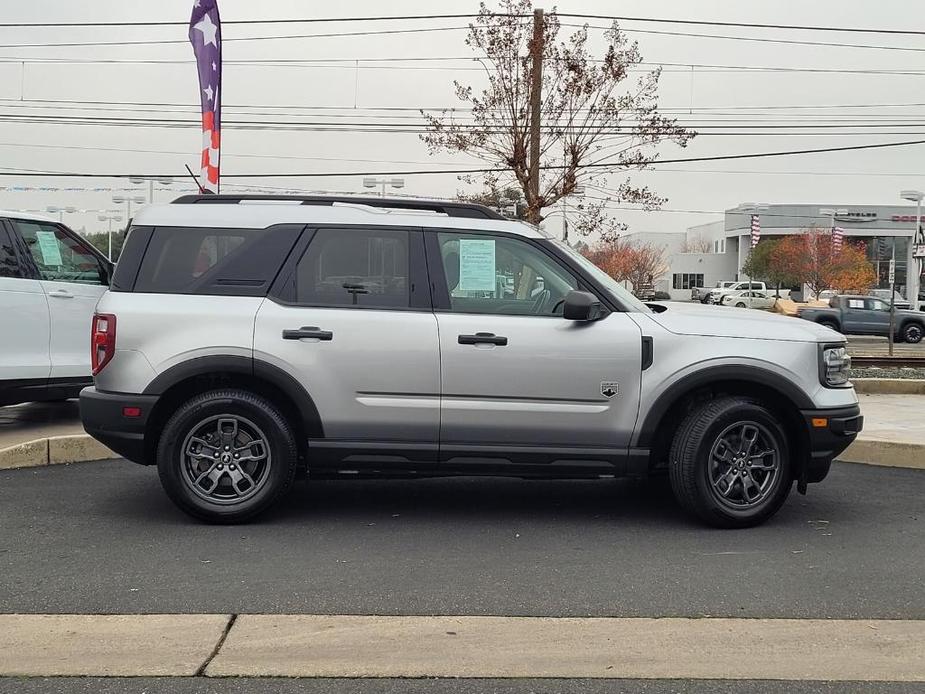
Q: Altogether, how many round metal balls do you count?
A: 0